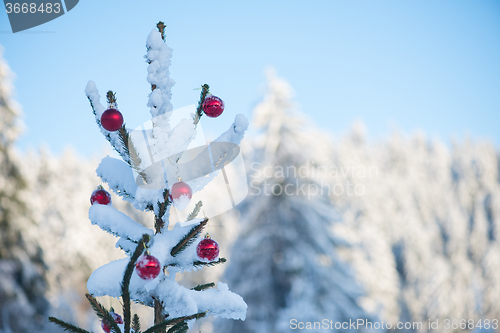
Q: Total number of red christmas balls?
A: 7